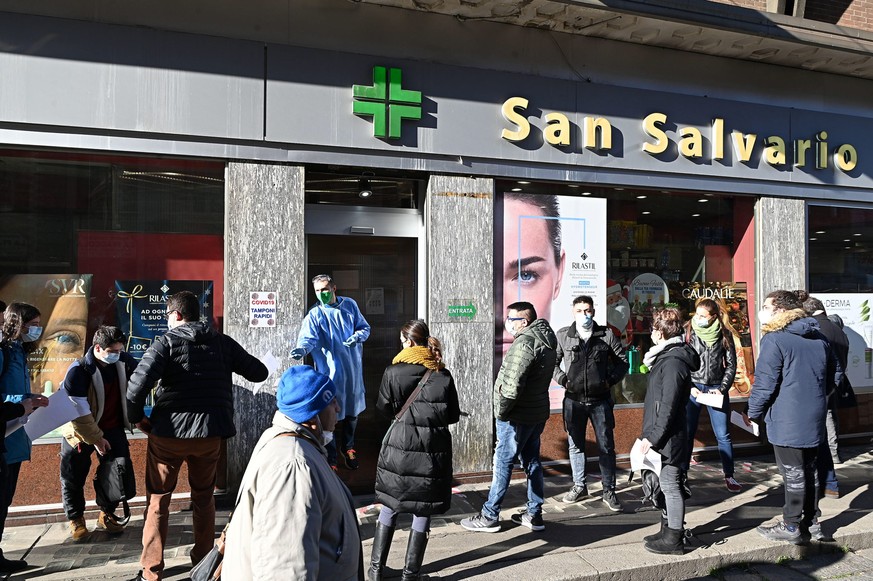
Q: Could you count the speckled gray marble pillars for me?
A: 3